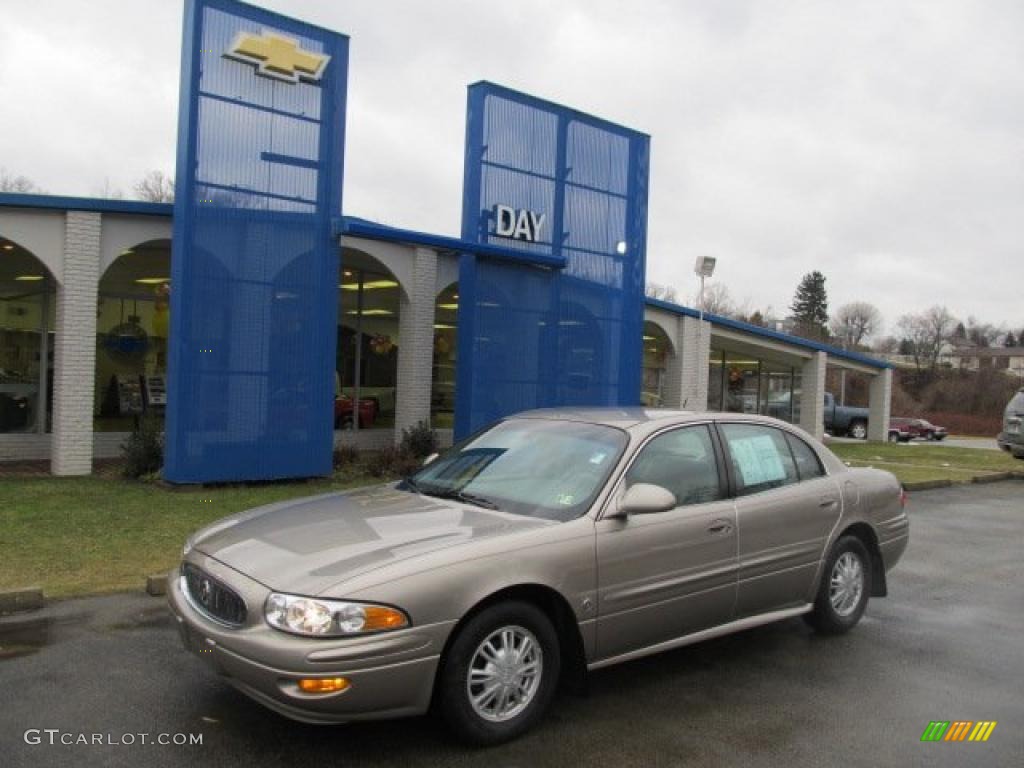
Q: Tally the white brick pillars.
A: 5